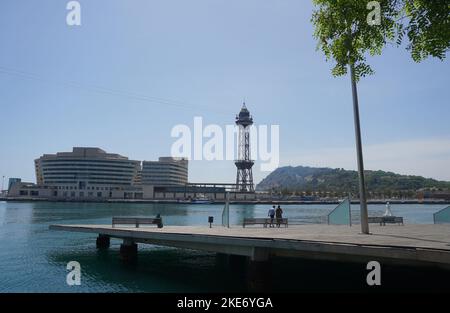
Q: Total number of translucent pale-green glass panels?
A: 3